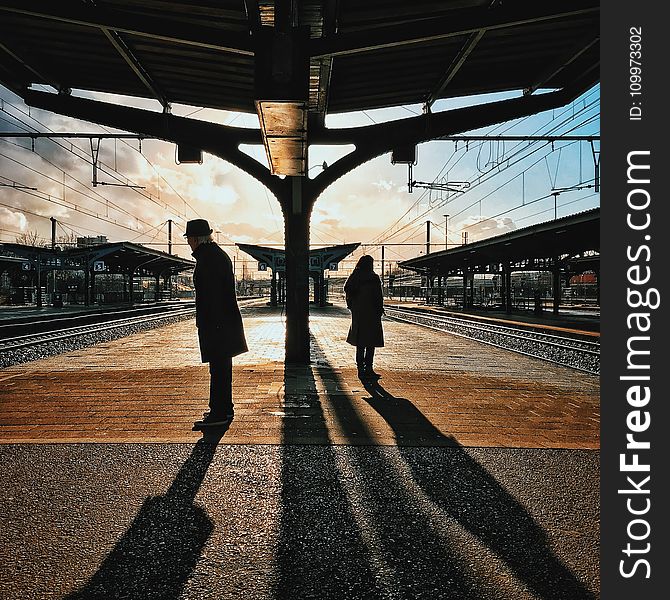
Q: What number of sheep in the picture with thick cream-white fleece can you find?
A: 0